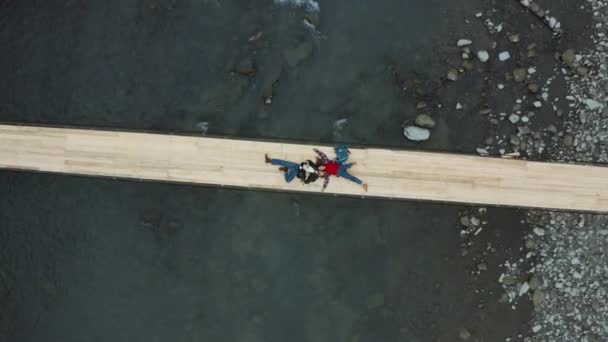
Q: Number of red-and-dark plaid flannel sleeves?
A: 2